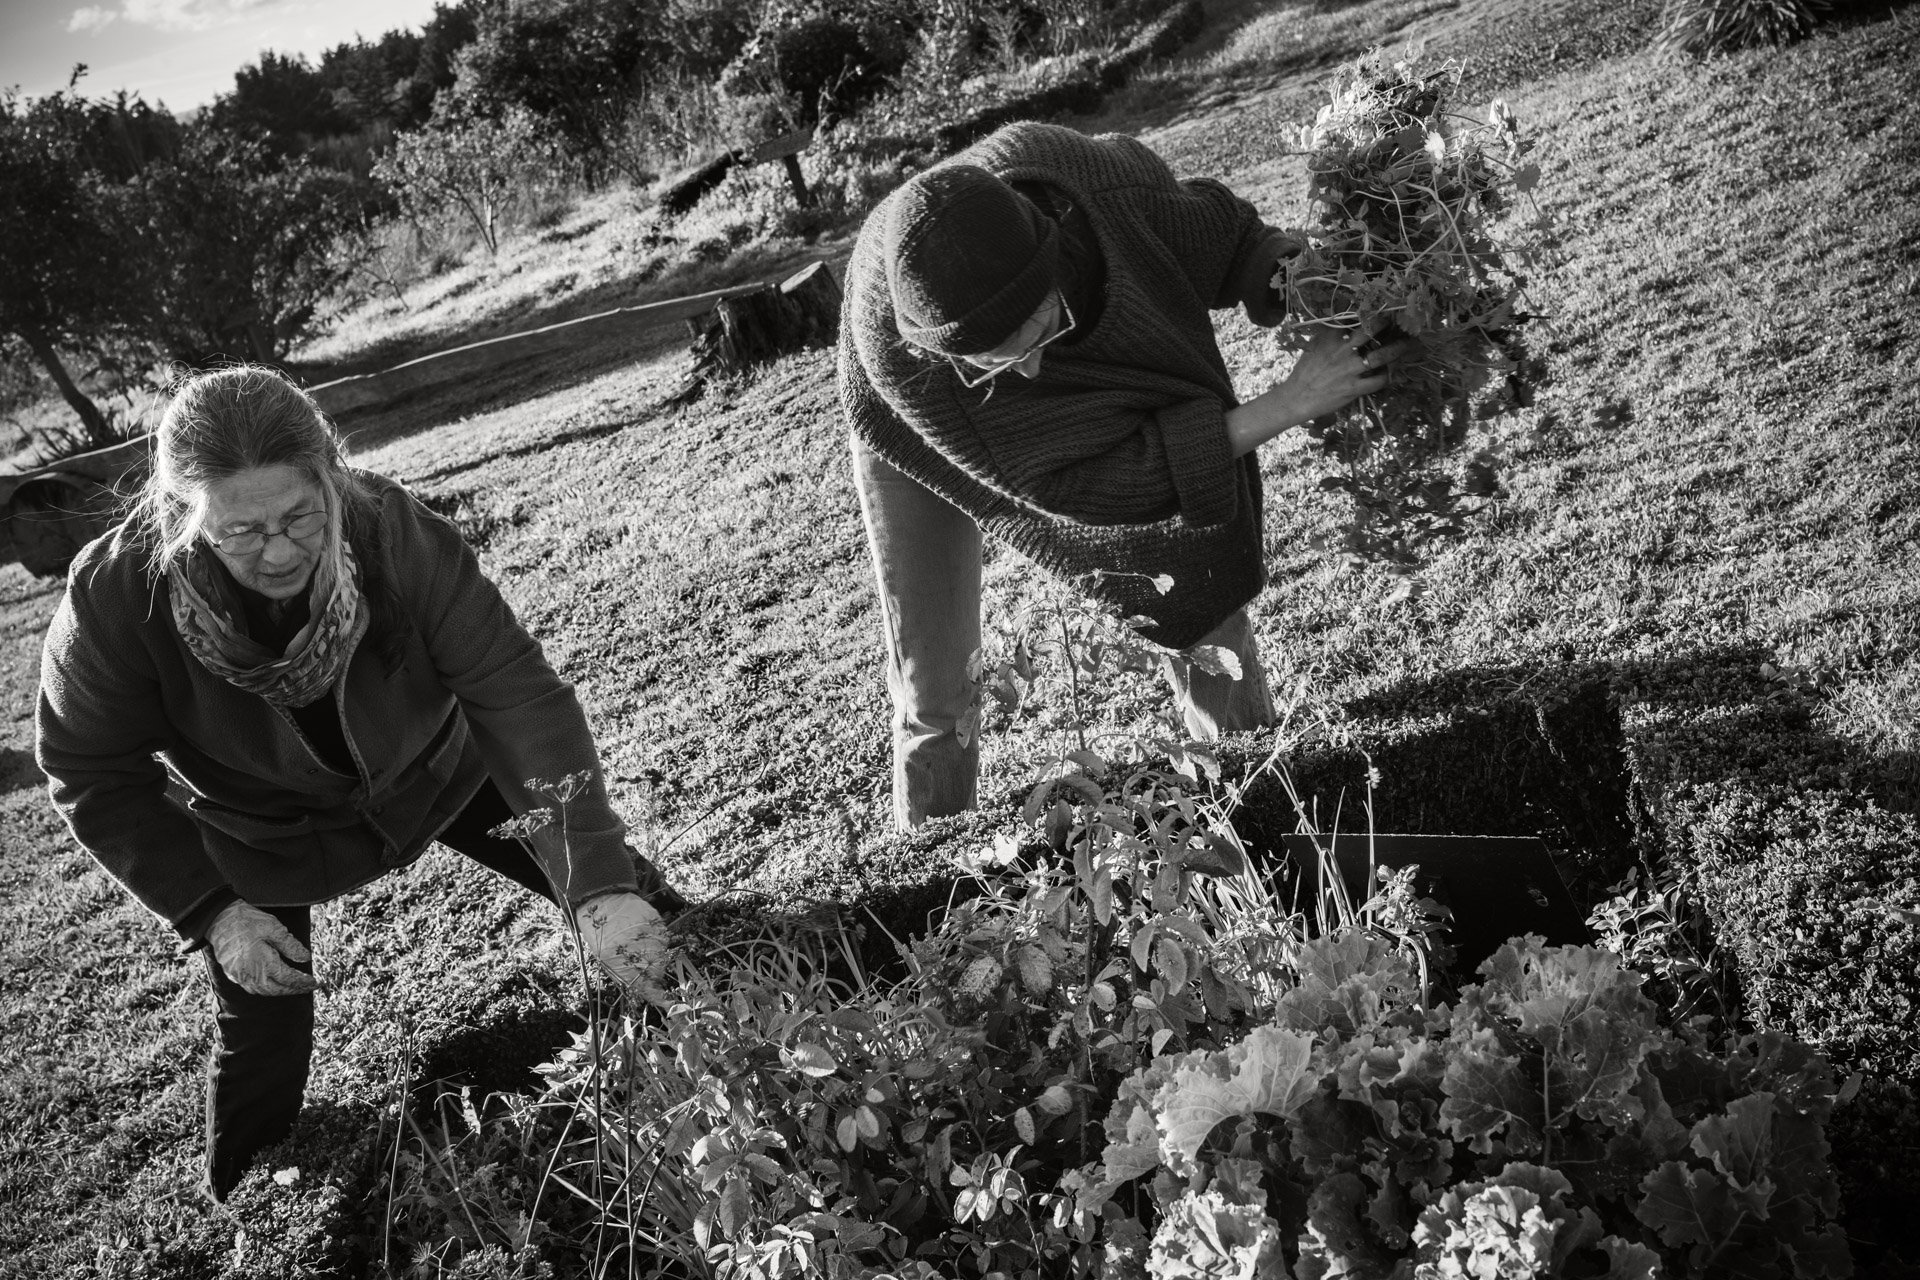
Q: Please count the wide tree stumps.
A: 1